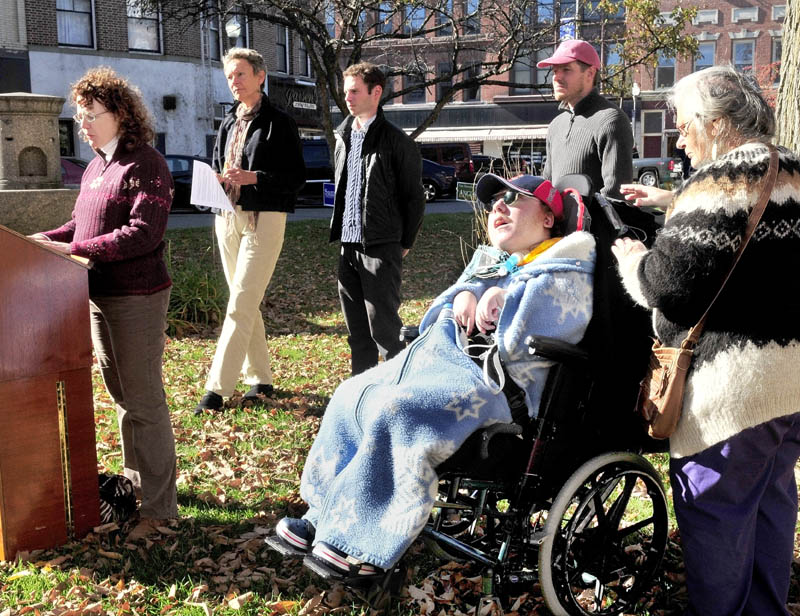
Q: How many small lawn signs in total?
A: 2